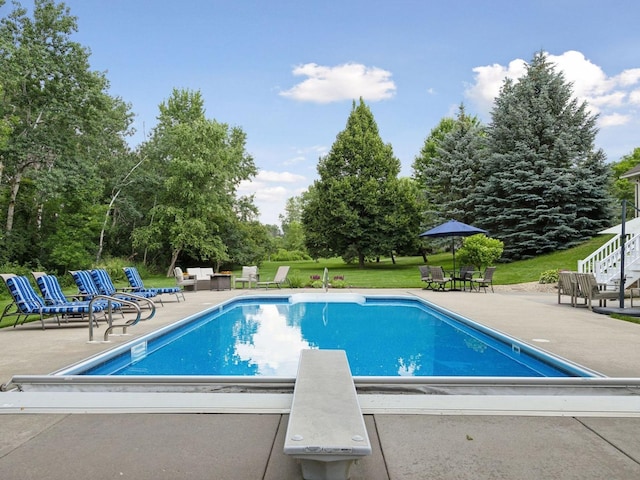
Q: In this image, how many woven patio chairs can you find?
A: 4